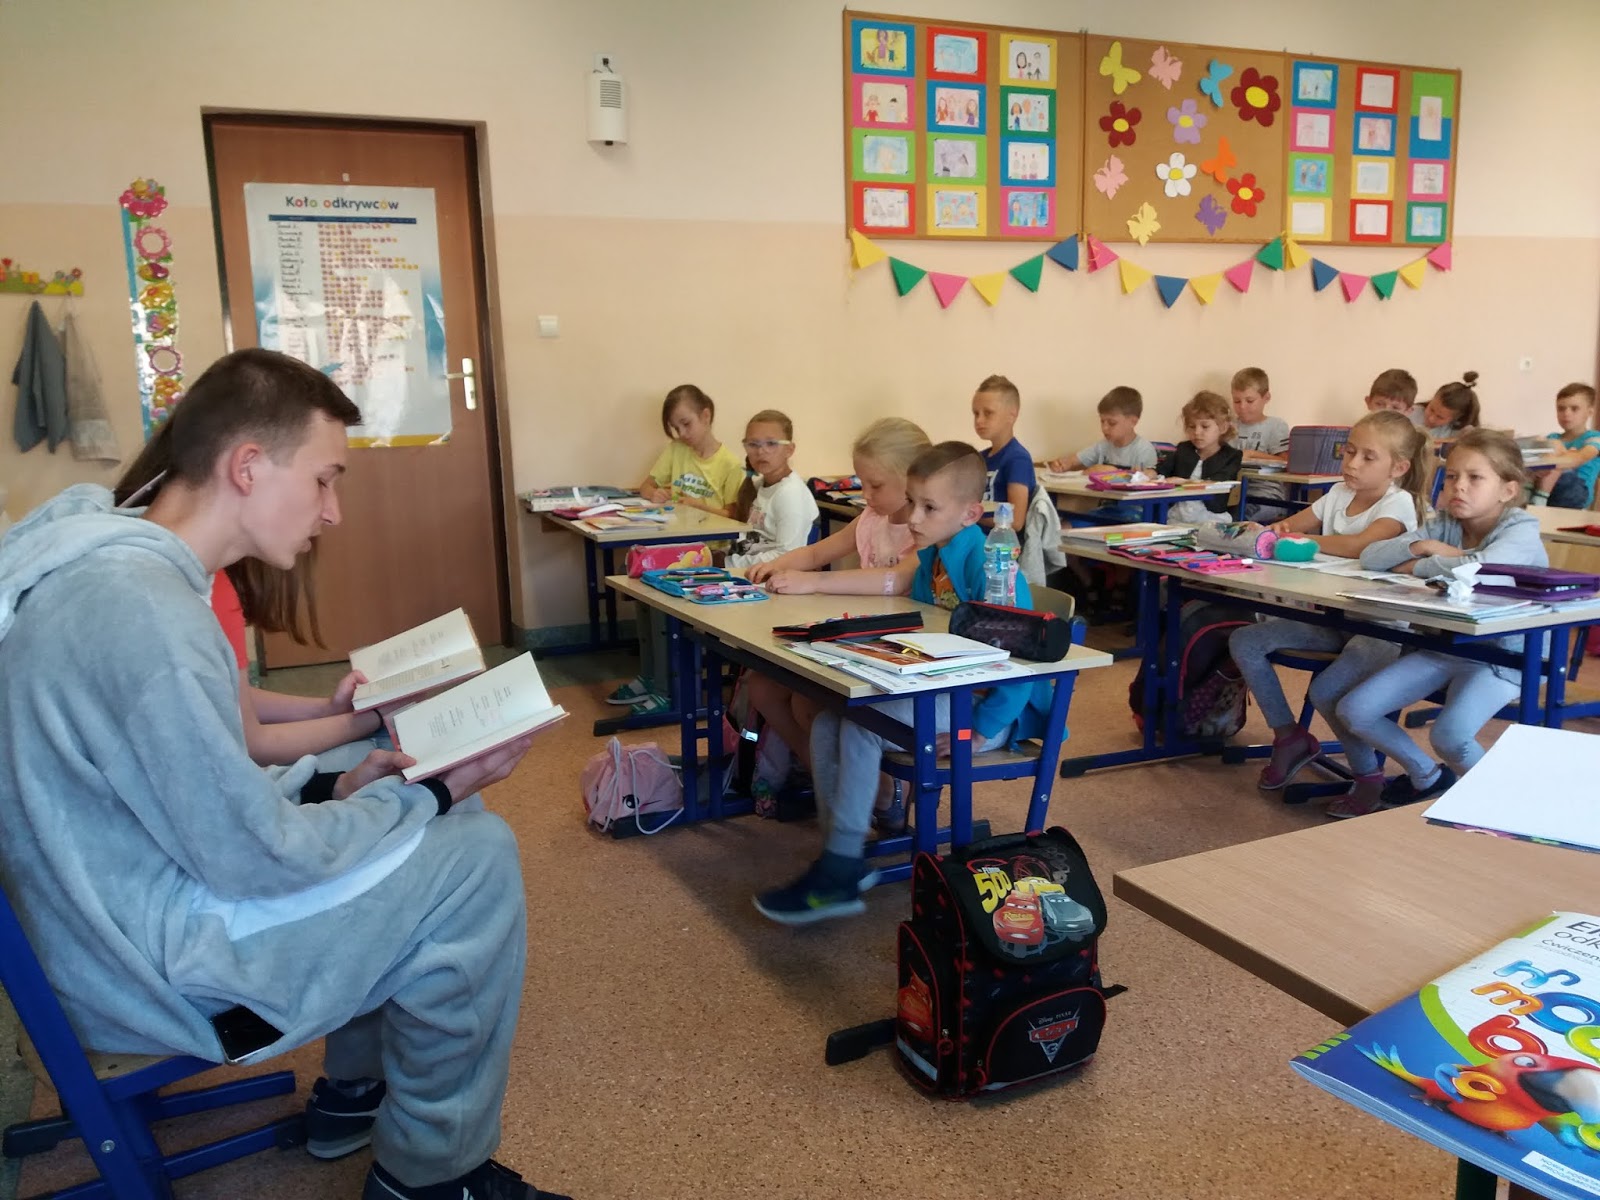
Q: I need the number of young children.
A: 13